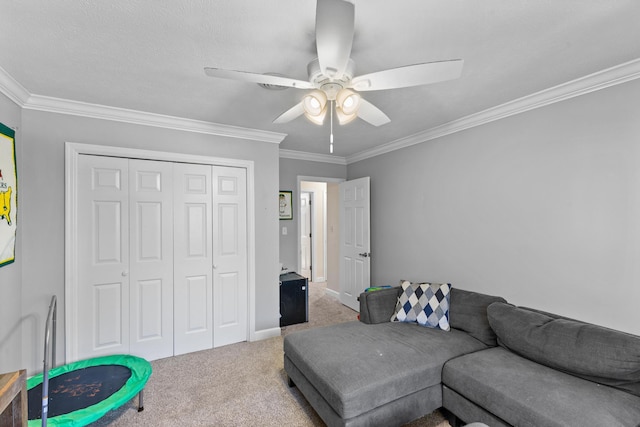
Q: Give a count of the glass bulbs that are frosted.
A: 4